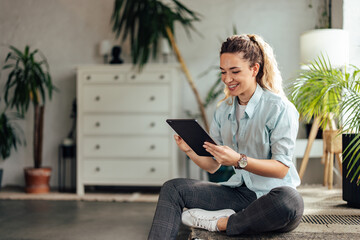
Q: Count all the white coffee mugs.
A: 0